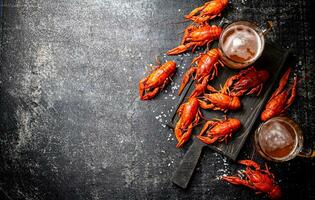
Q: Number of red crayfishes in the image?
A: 10